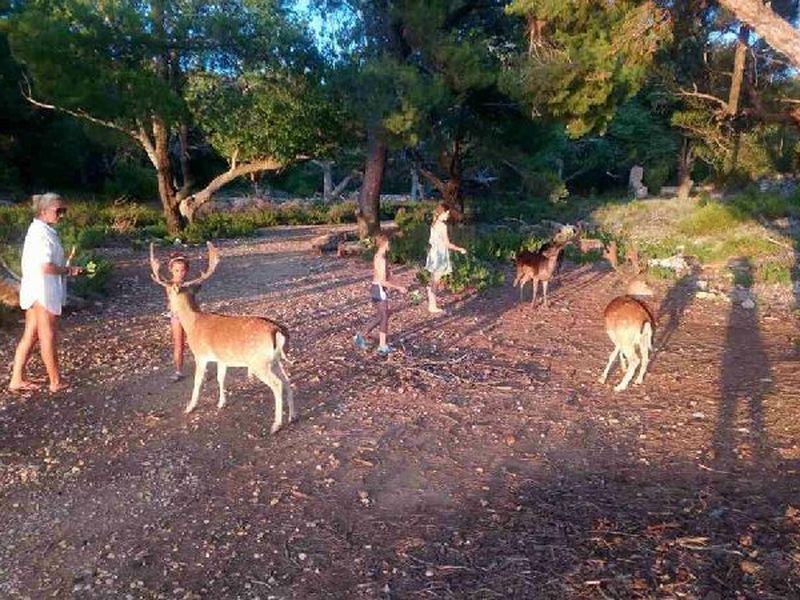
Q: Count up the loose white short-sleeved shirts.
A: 1